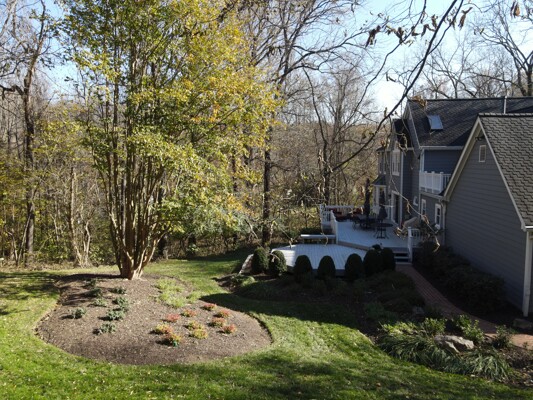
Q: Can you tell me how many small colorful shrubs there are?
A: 10